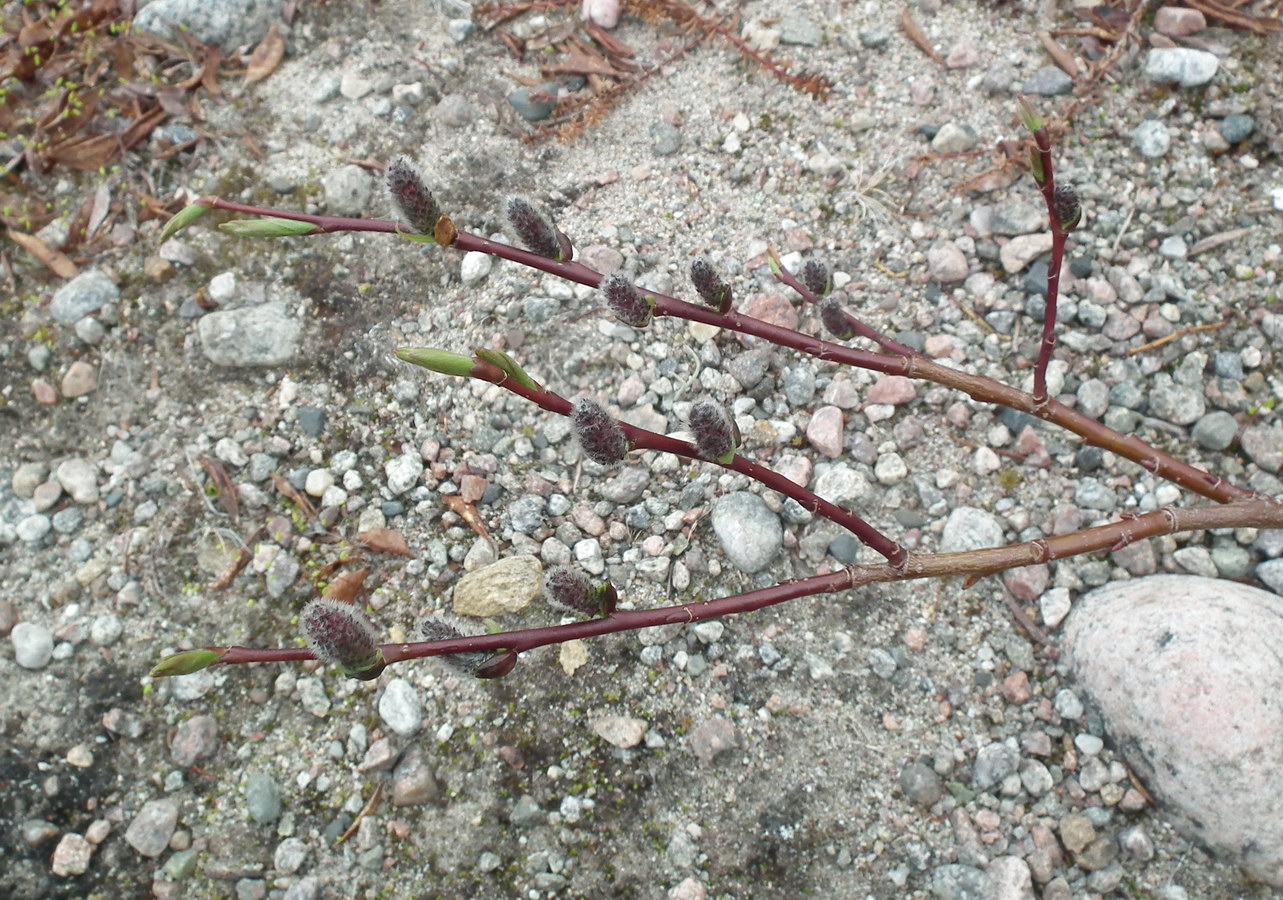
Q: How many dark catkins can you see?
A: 12